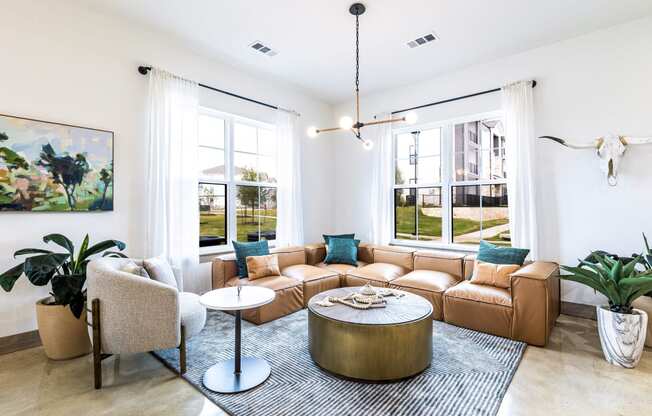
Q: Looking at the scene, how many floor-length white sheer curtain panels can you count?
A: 4